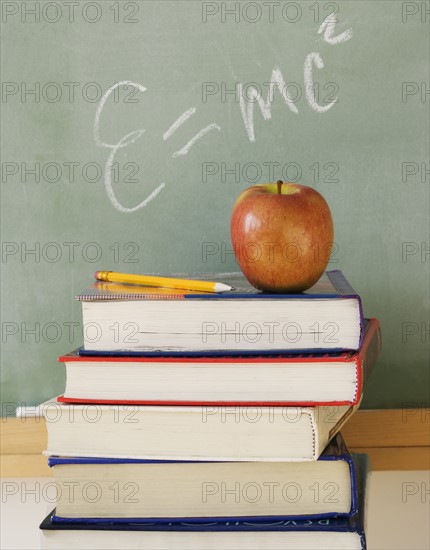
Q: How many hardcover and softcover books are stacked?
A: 5